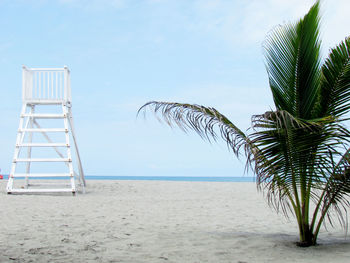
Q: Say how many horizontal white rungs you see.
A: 6